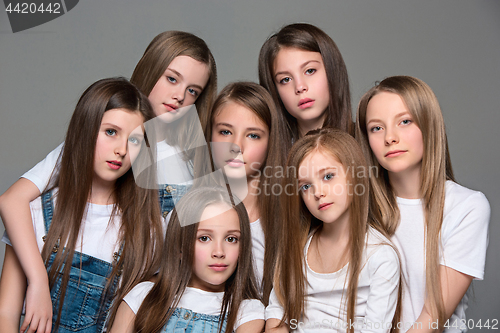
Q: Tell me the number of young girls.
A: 7